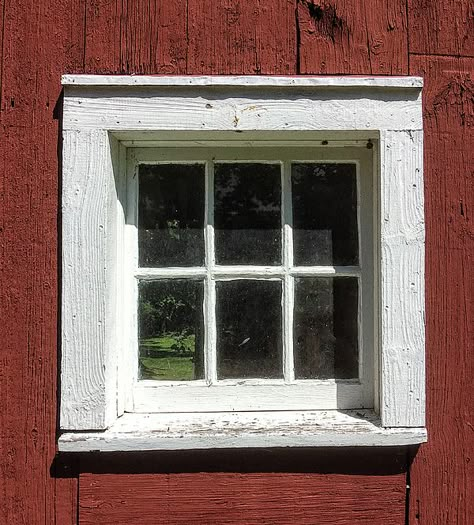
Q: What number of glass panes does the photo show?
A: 6